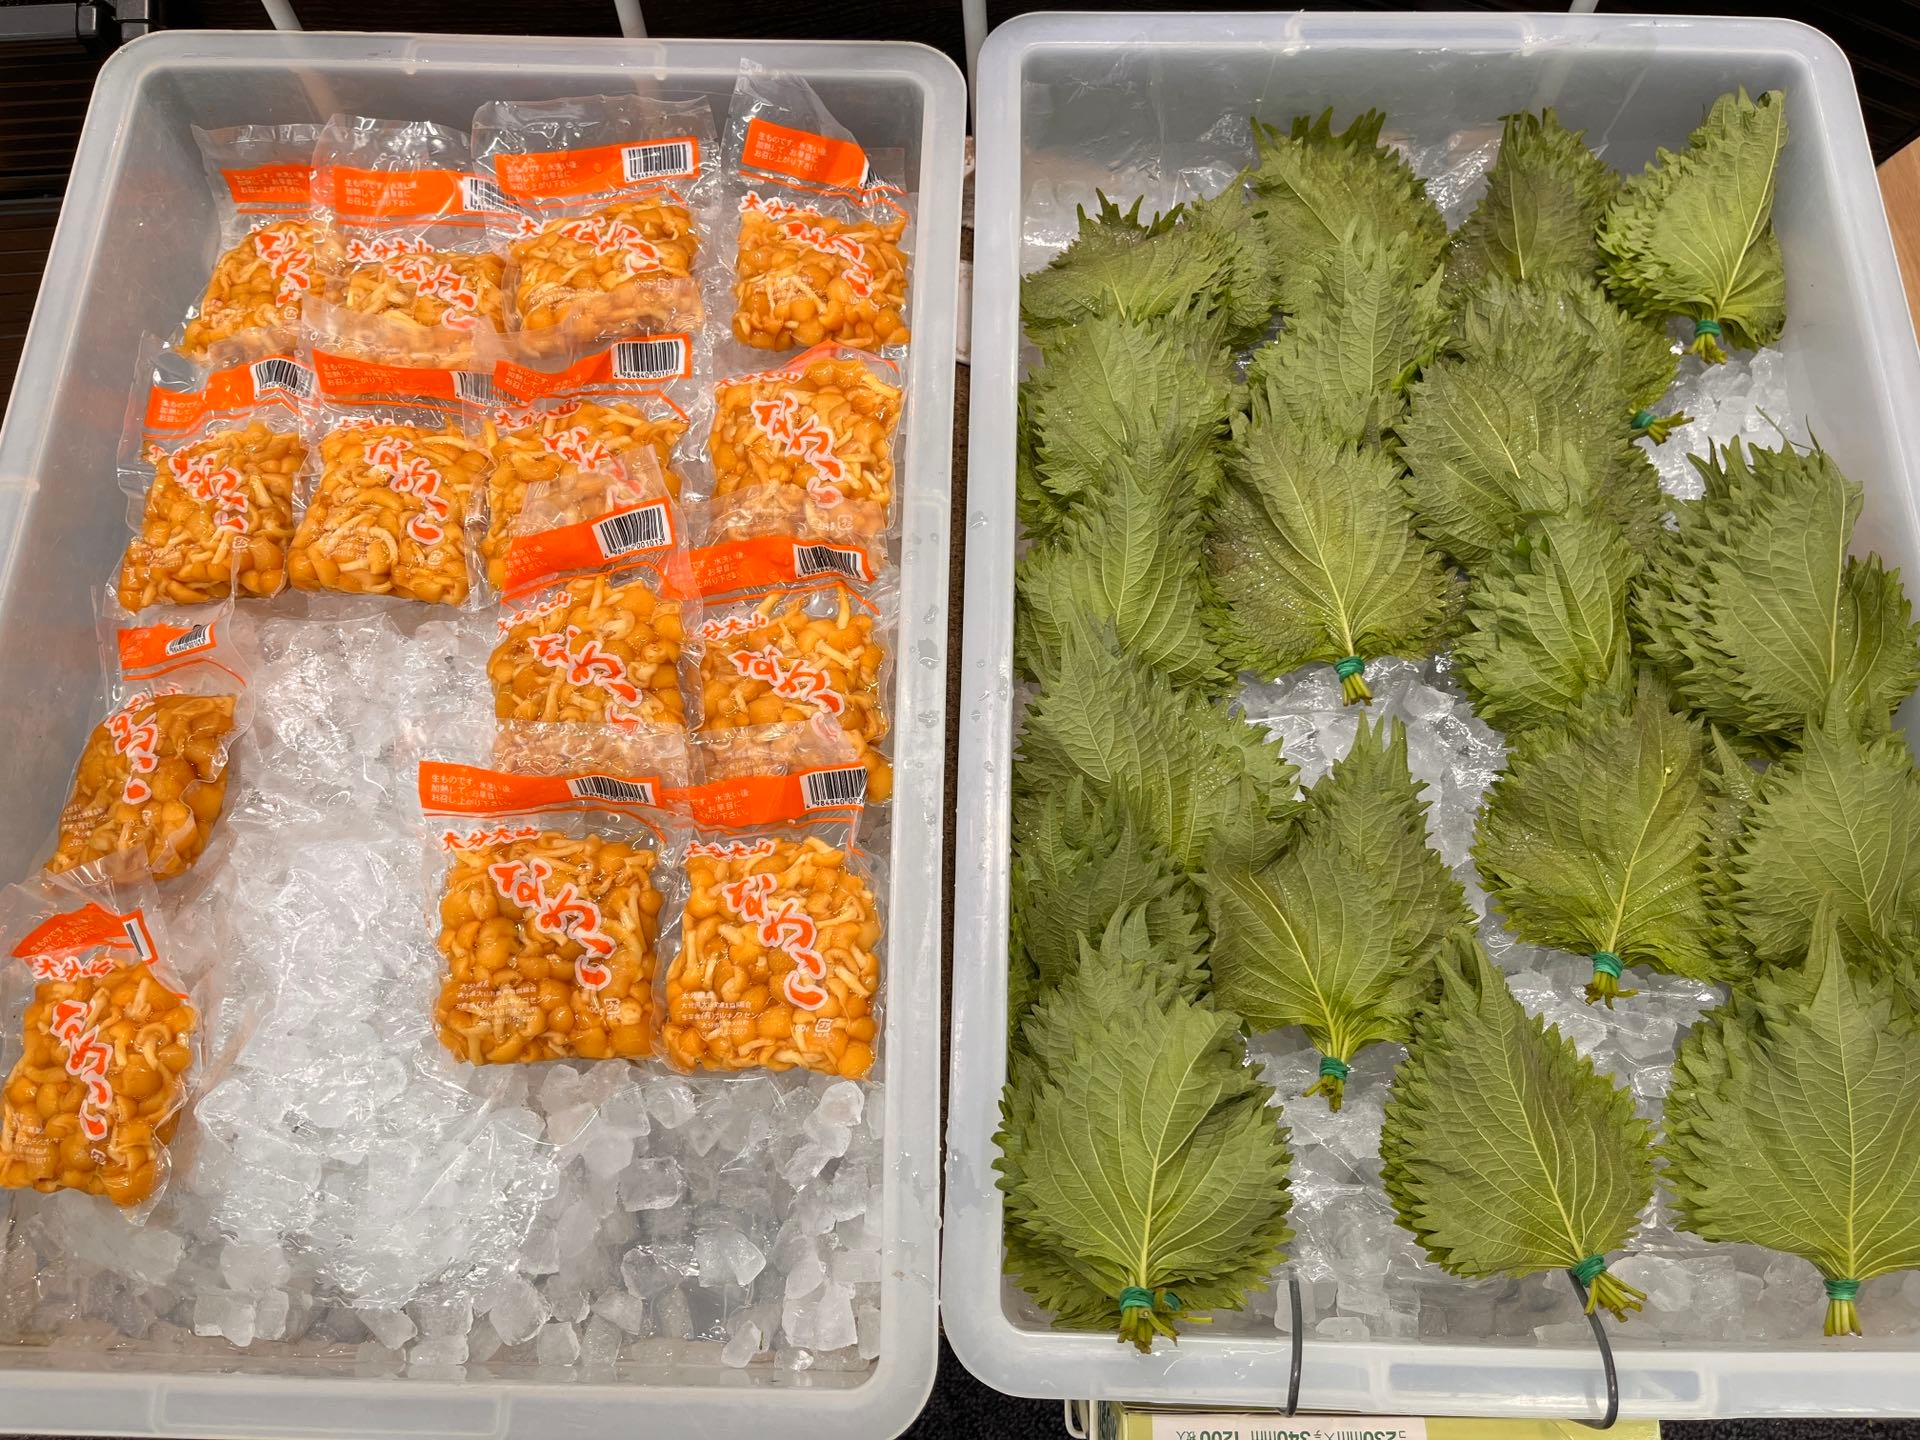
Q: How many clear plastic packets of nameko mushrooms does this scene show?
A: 14